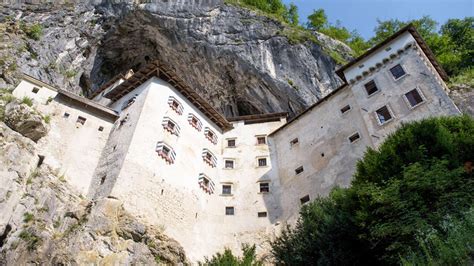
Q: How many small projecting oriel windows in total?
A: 7